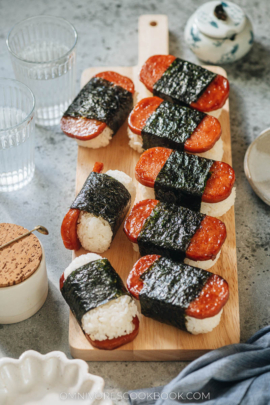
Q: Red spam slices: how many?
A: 8